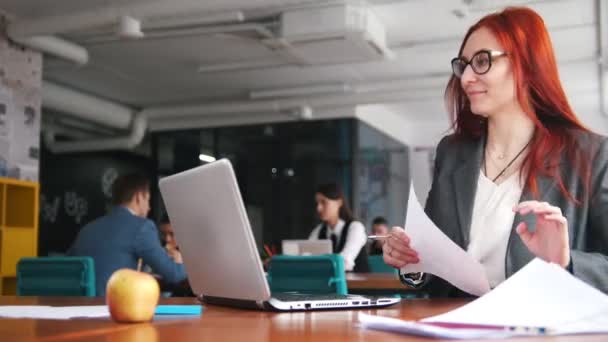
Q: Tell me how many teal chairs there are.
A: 3